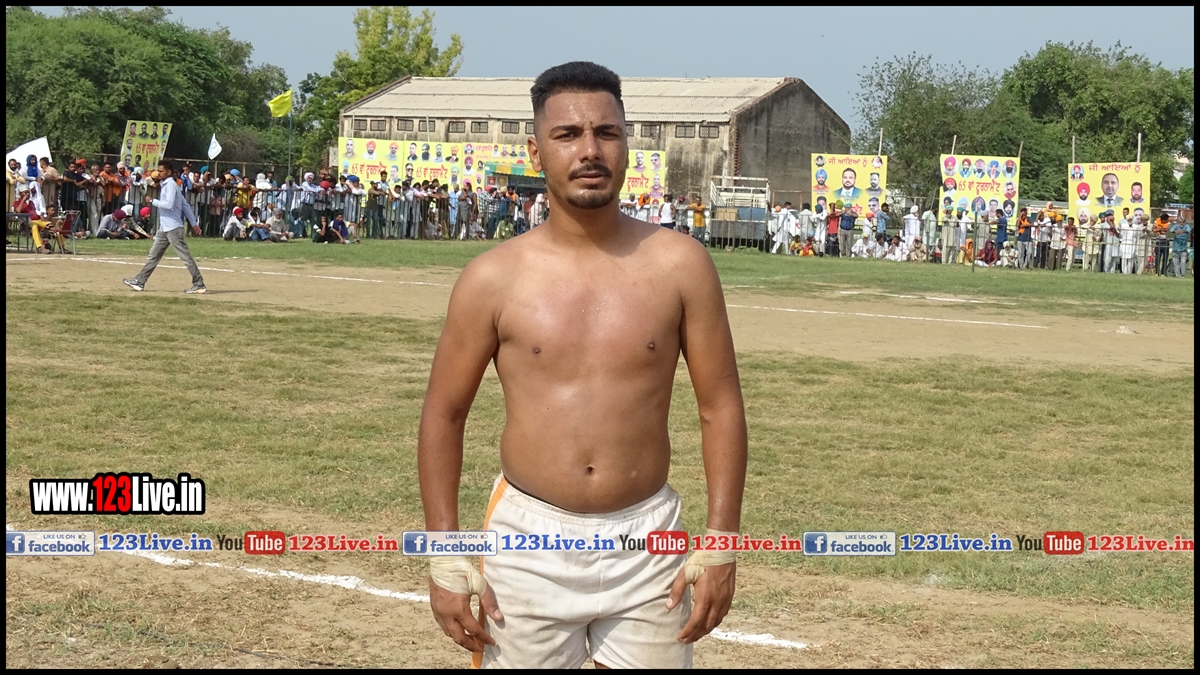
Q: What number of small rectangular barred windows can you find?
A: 12